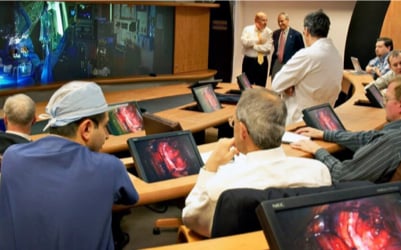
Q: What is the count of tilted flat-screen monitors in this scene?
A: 7